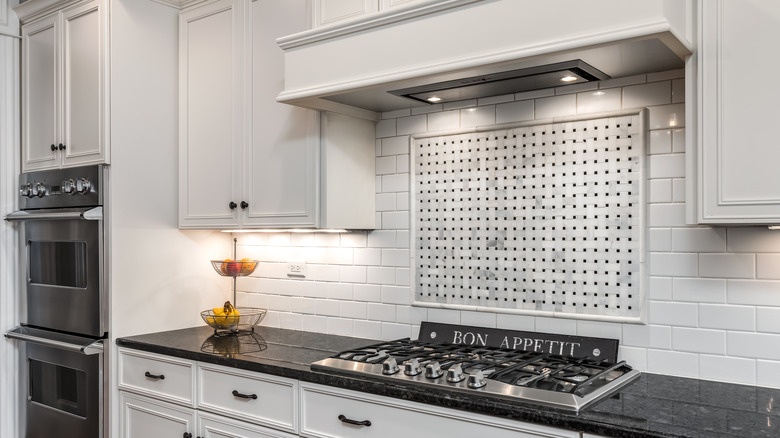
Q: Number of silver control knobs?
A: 9